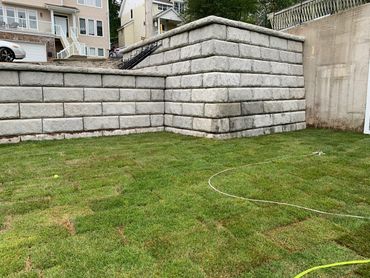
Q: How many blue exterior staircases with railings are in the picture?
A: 0